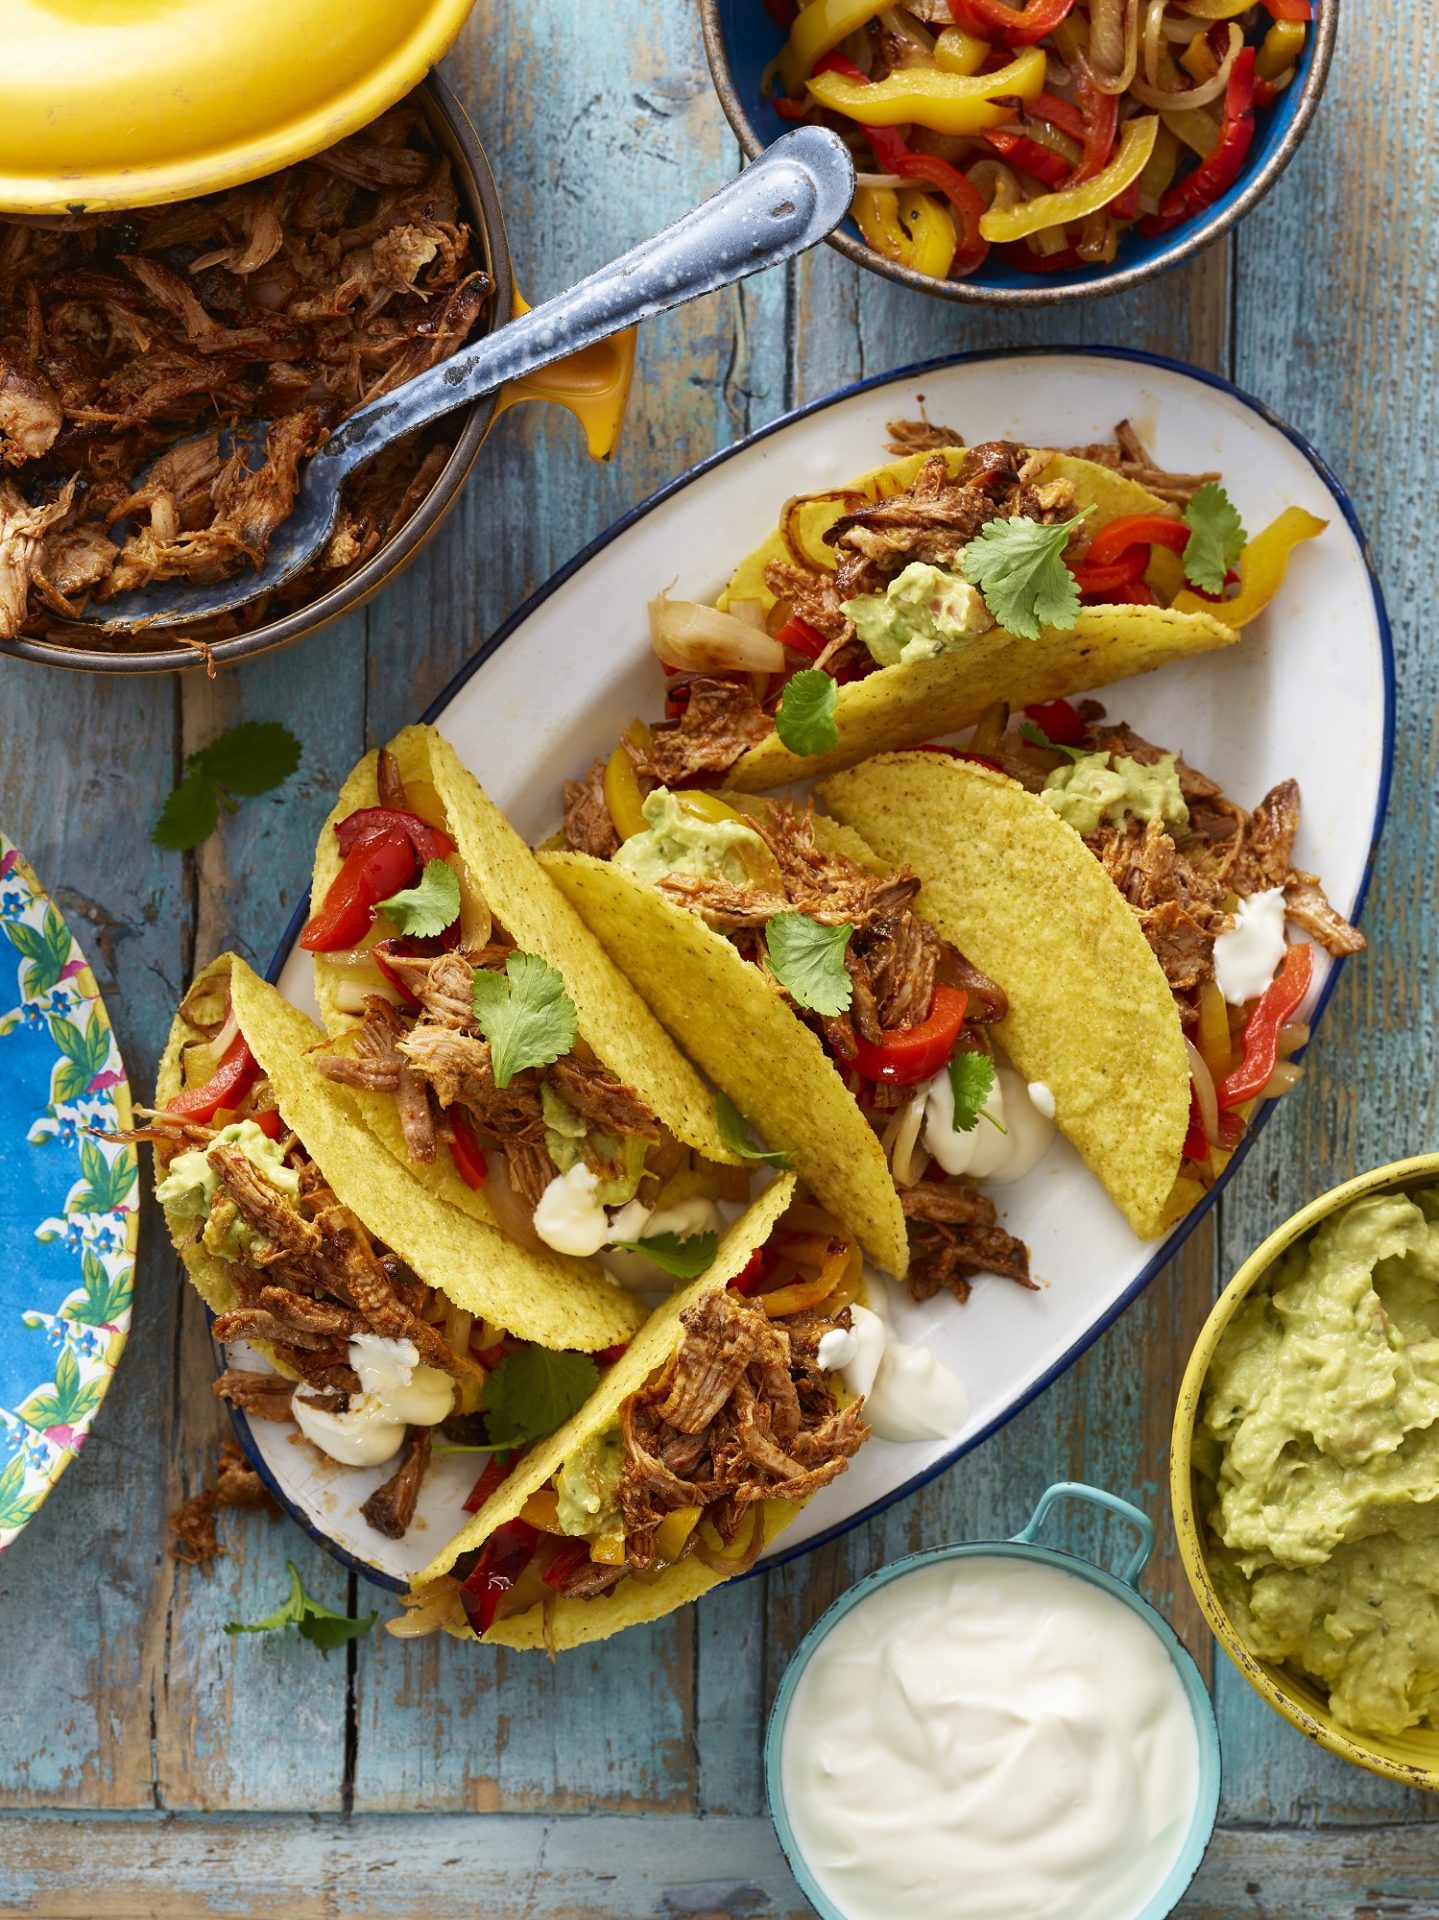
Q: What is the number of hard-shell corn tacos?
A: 6